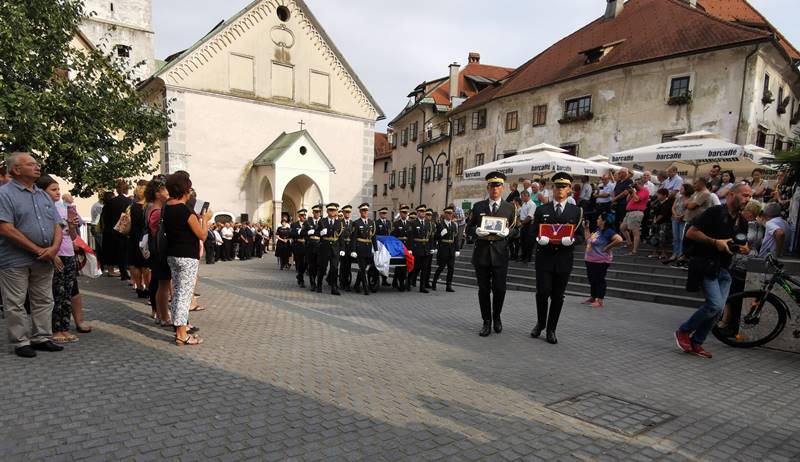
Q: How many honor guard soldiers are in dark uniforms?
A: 14